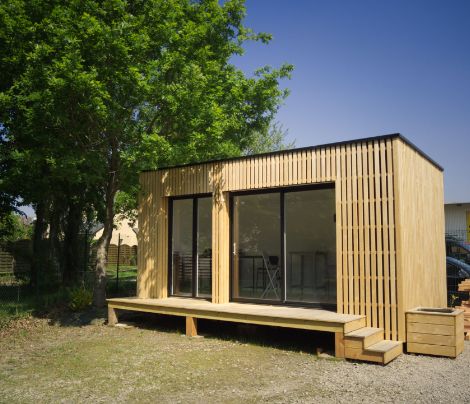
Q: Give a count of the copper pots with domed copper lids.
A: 0